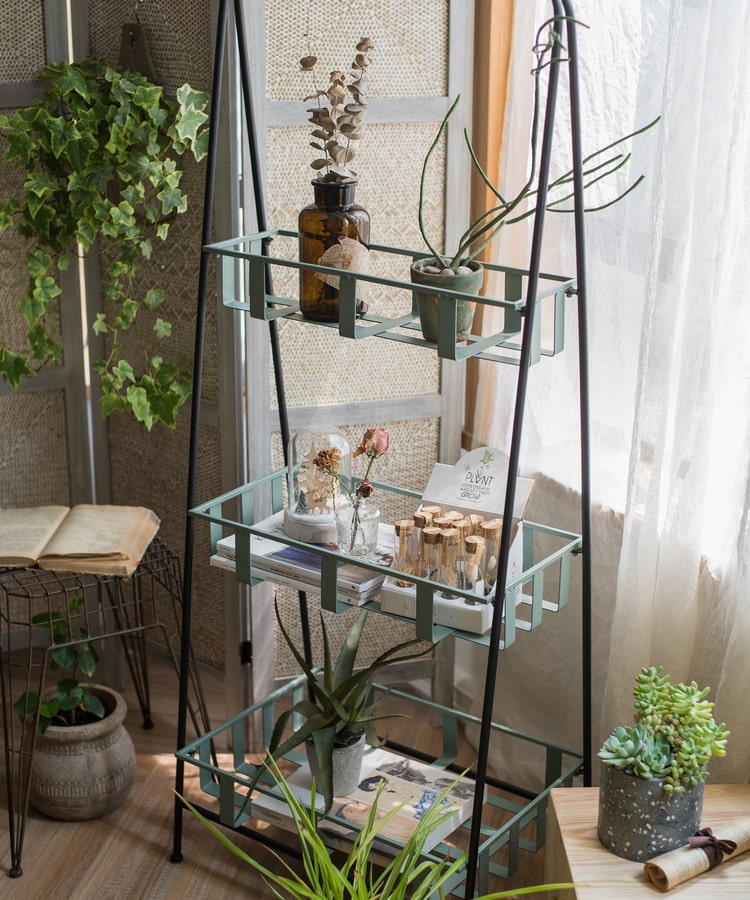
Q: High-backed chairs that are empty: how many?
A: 0